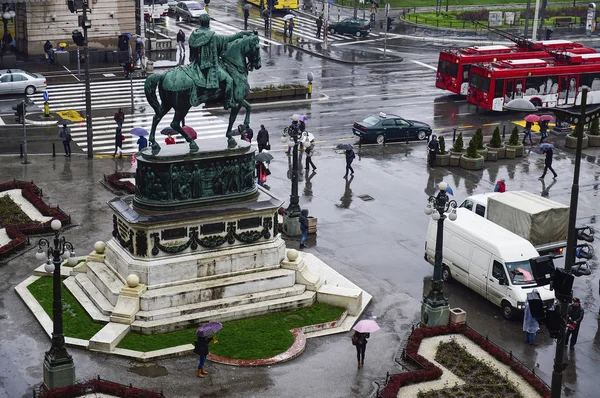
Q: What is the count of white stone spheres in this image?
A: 3